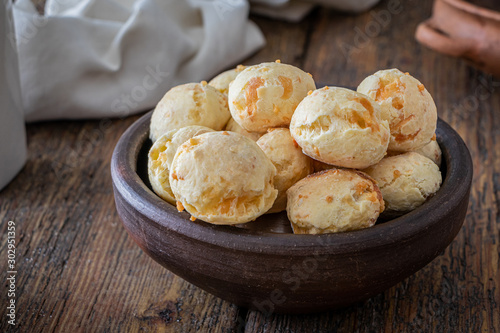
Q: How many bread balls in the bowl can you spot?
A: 12